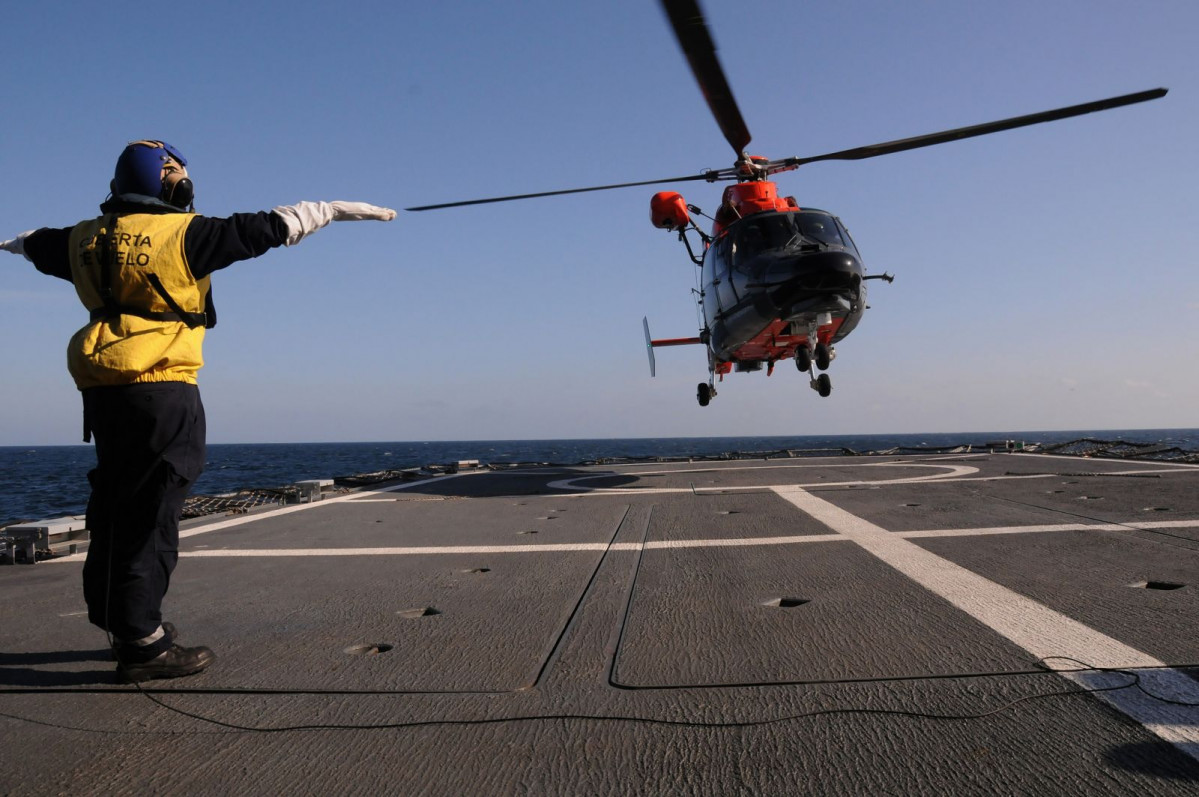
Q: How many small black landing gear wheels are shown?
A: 4